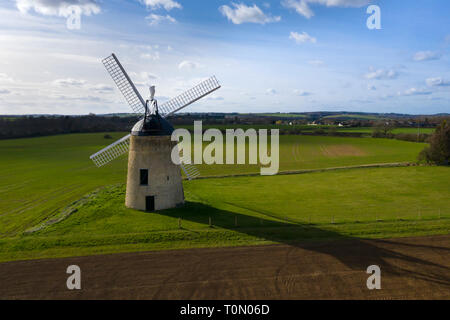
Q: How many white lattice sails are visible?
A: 4